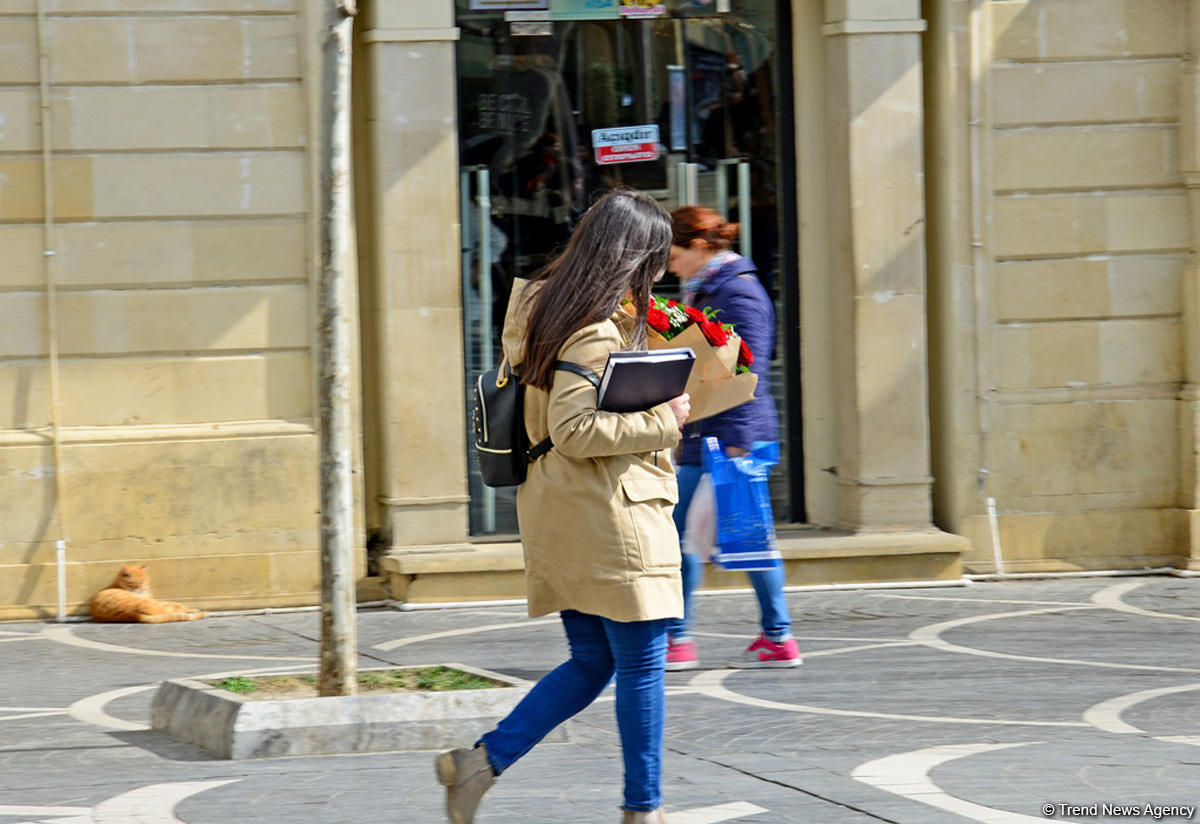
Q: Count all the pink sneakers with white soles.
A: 2